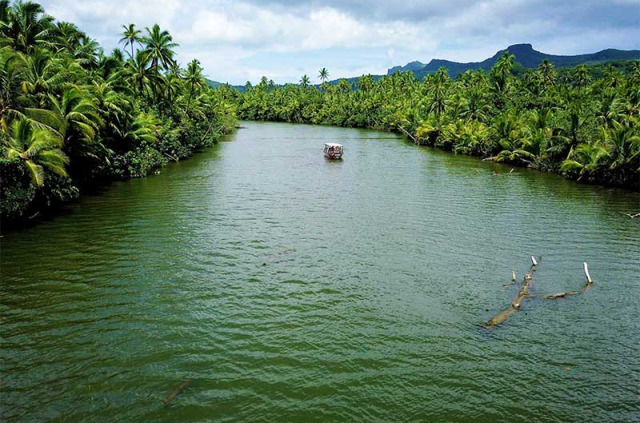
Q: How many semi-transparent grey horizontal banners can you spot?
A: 0